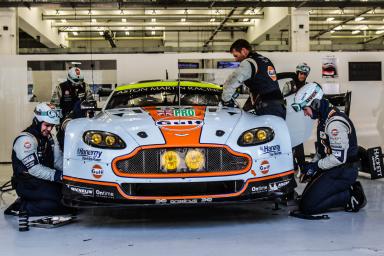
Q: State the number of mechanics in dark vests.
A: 5